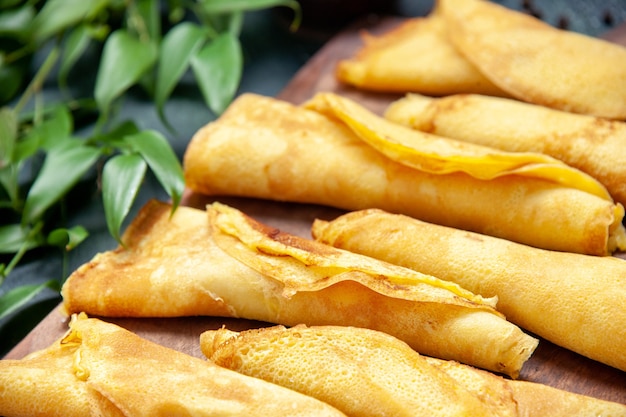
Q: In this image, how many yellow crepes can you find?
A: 7